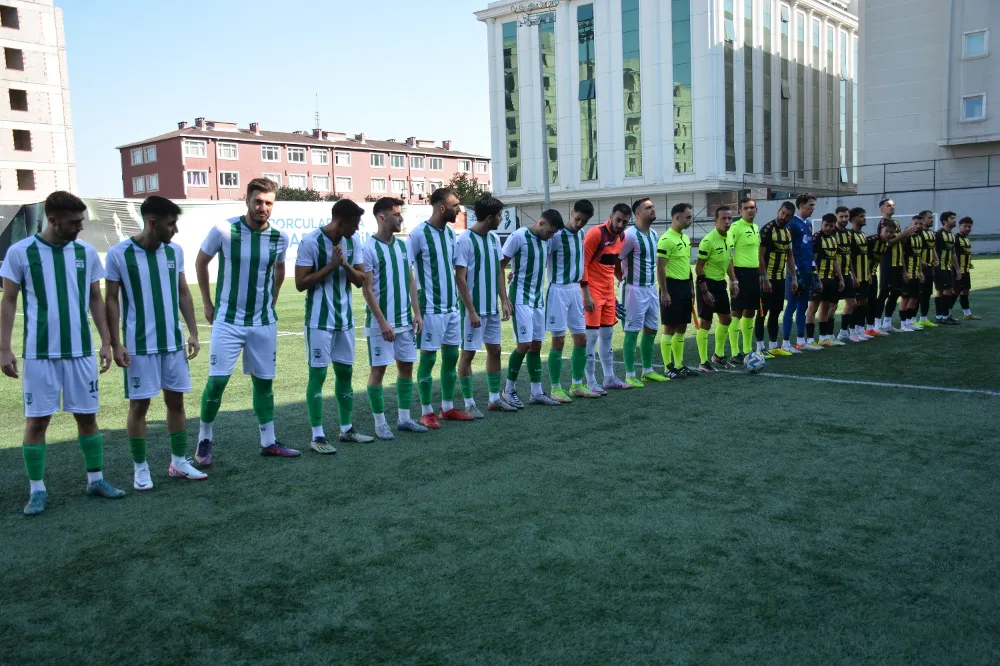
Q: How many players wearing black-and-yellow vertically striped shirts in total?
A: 10